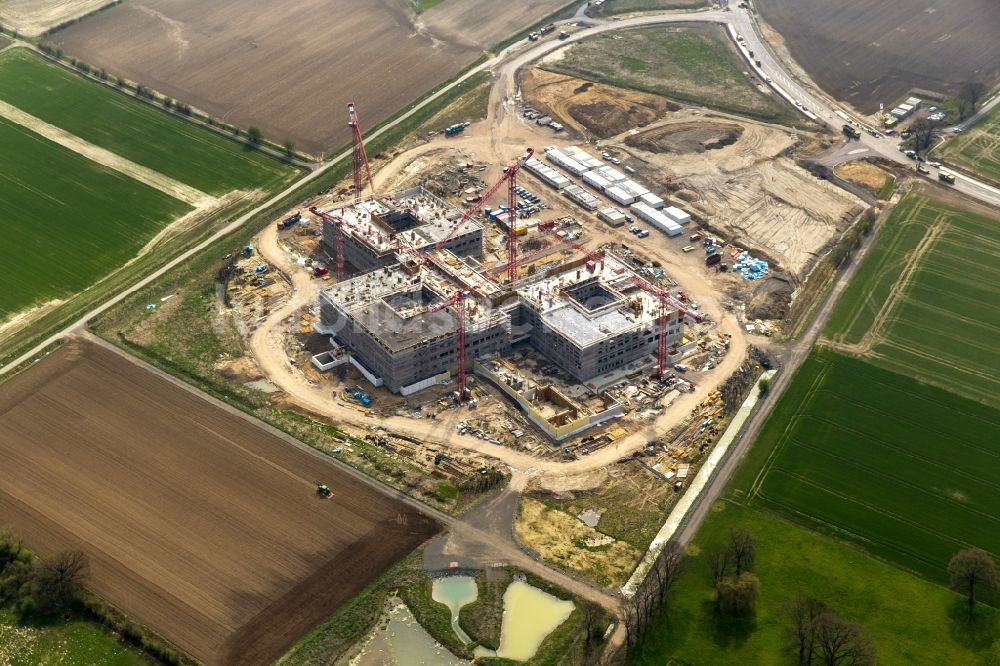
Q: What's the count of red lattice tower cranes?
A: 5